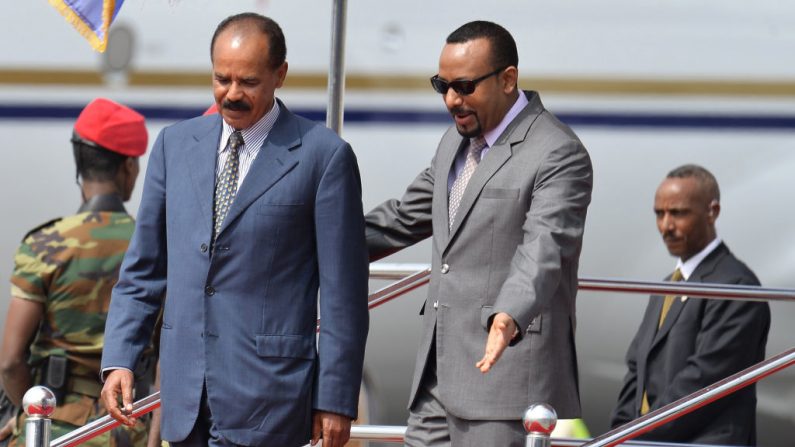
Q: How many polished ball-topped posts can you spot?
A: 2